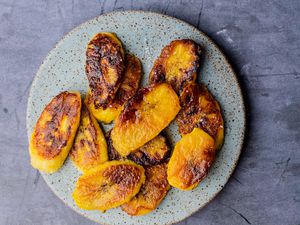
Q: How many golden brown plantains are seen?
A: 11